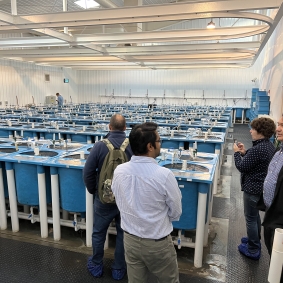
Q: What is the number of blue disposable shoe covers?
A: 4